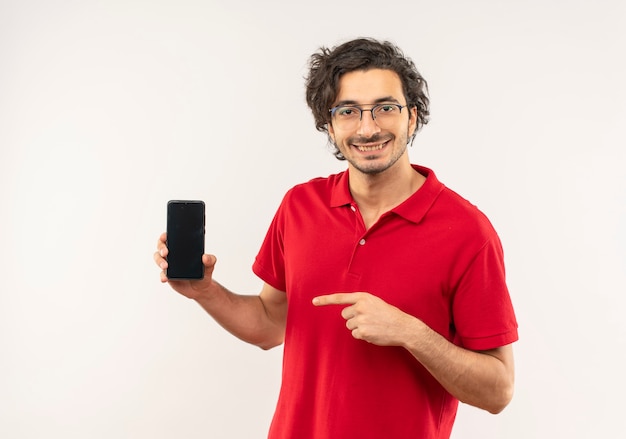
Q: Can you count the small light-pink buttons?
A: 2